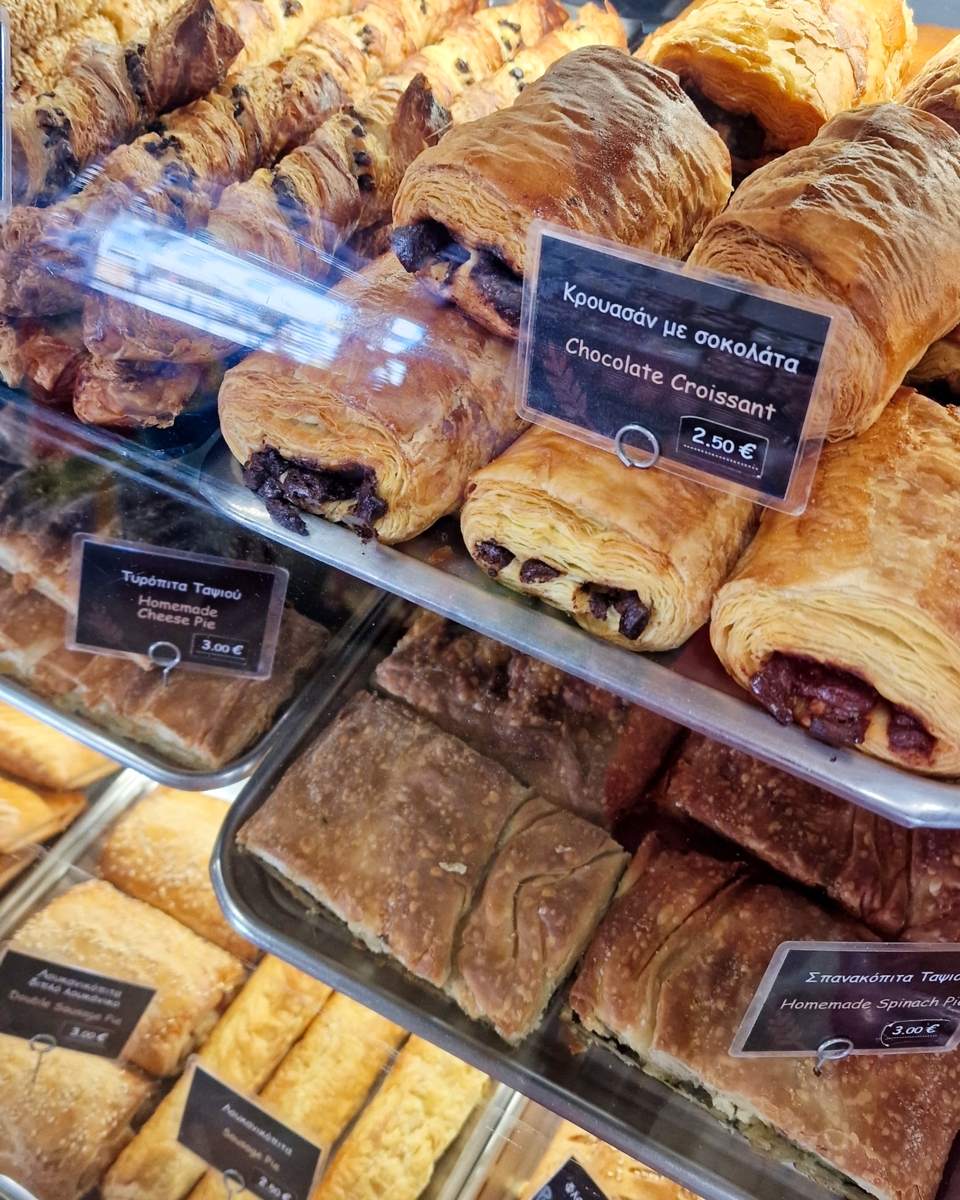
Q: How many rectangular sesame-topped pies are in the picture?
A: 3